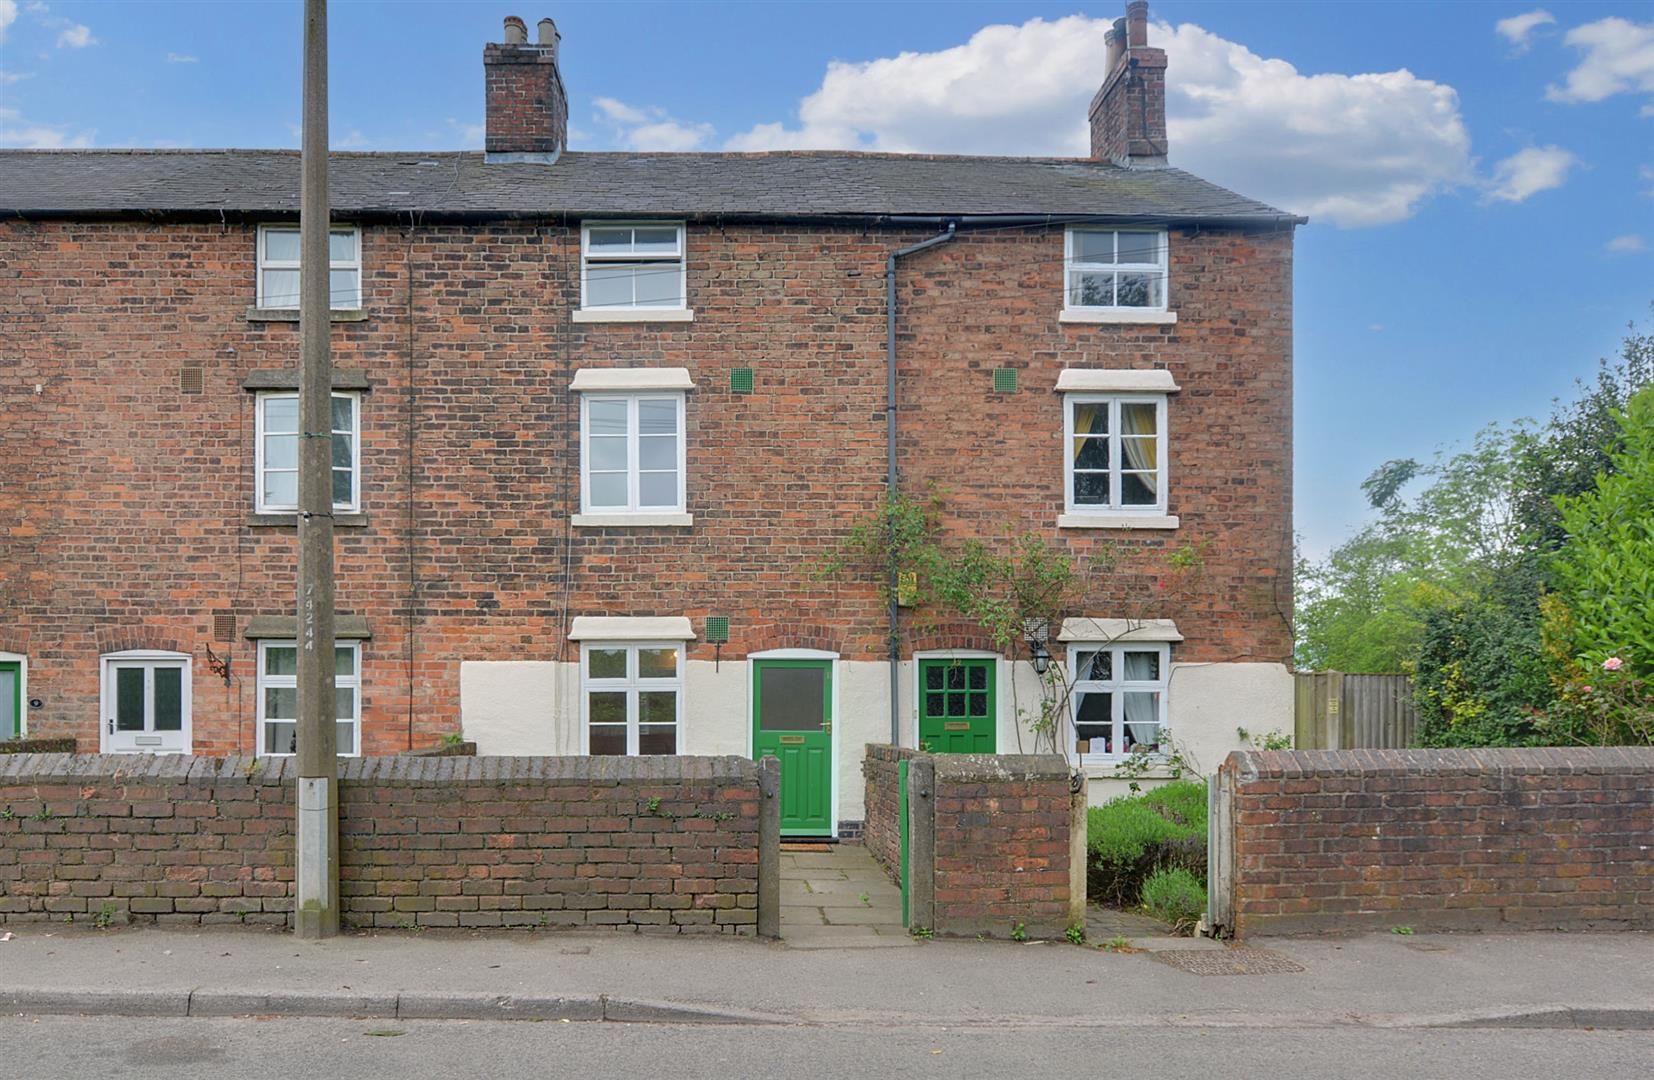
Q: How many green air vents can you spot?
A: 3